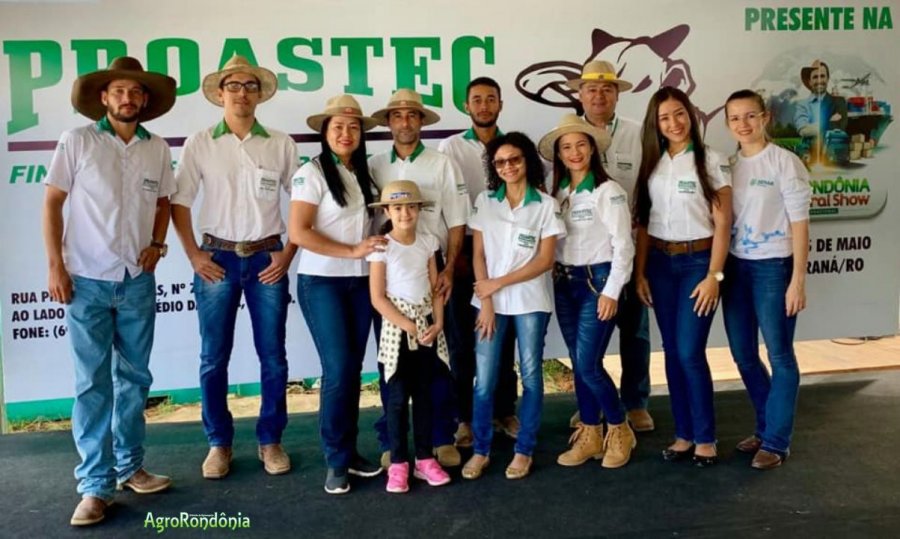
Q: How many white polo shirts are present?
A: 9